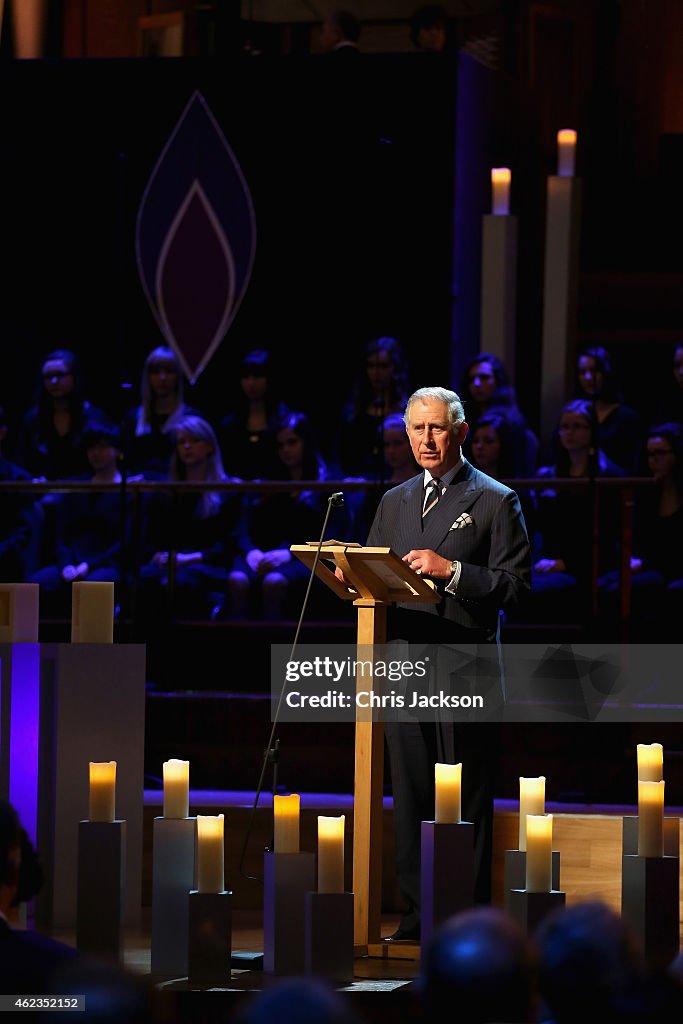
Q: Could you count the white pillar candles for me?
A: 12